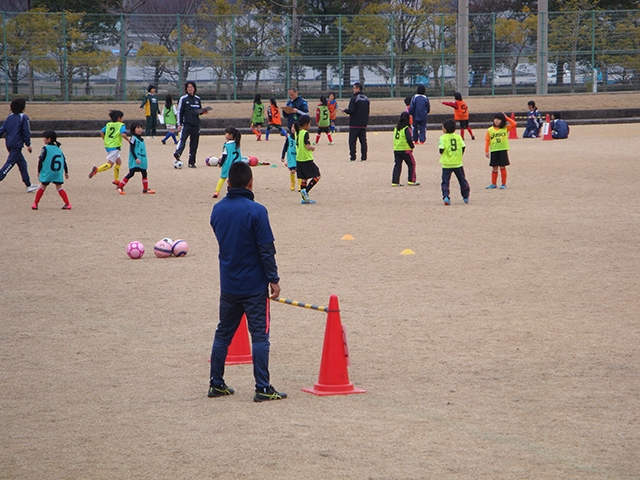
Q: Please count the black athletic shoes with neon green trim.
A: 2